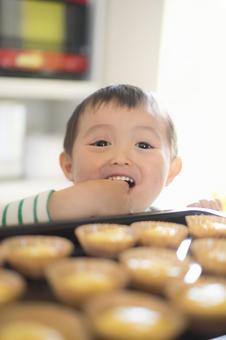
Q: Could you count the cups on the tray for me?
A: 11